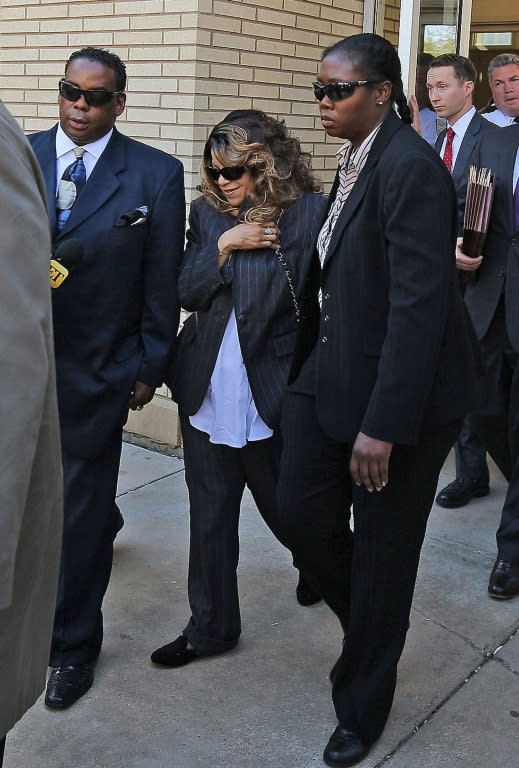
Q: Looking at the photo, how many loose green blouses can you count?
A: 0